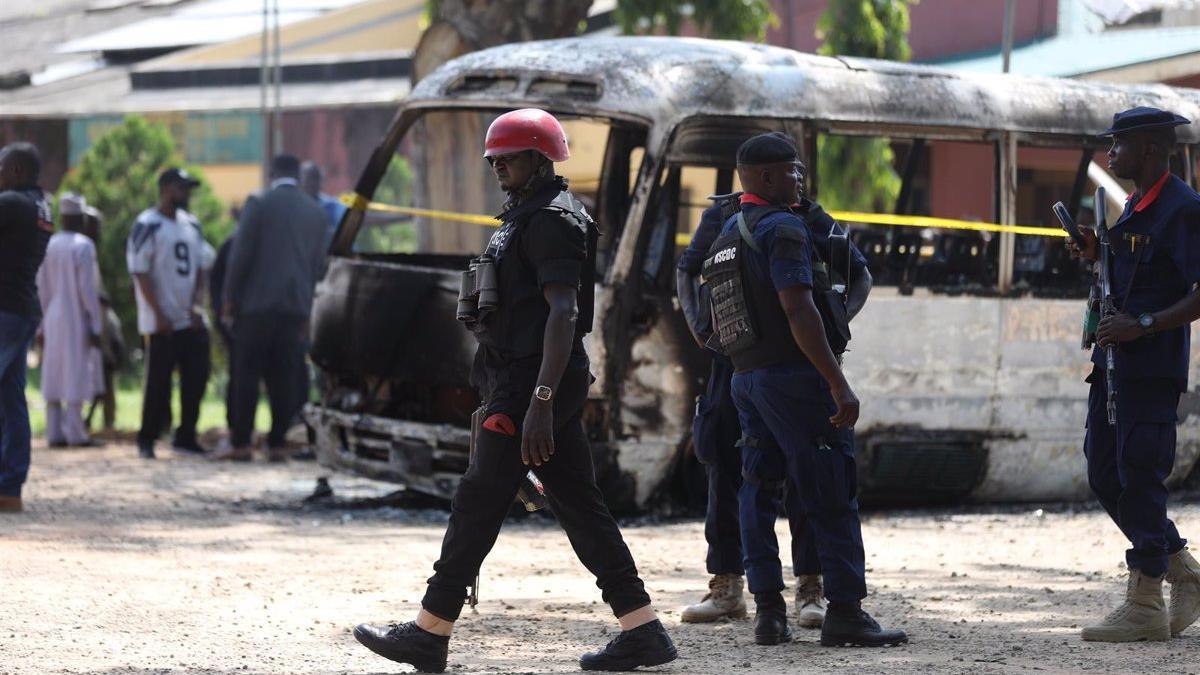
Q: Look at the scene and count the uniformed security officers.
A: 4